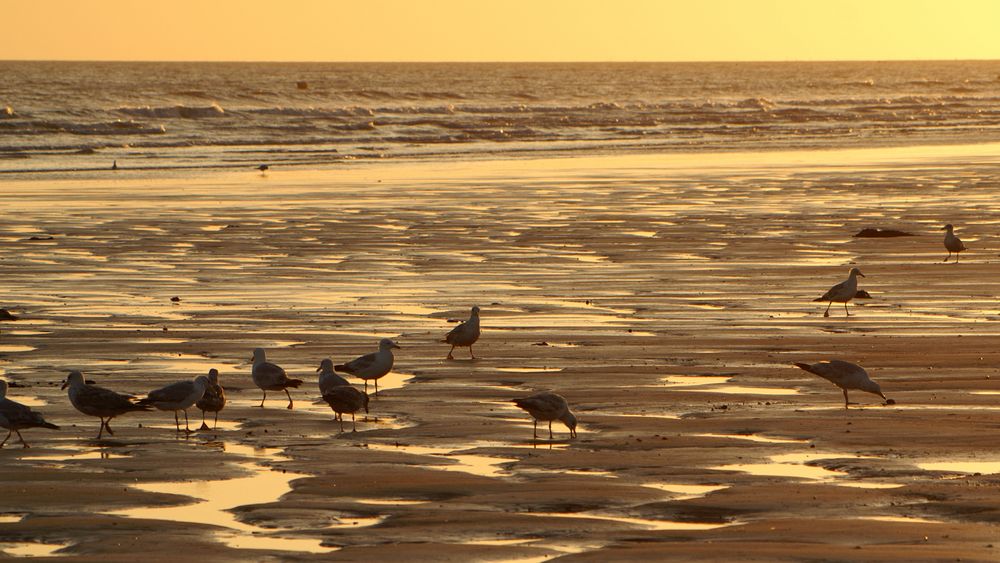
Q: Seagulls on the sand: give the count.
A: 13